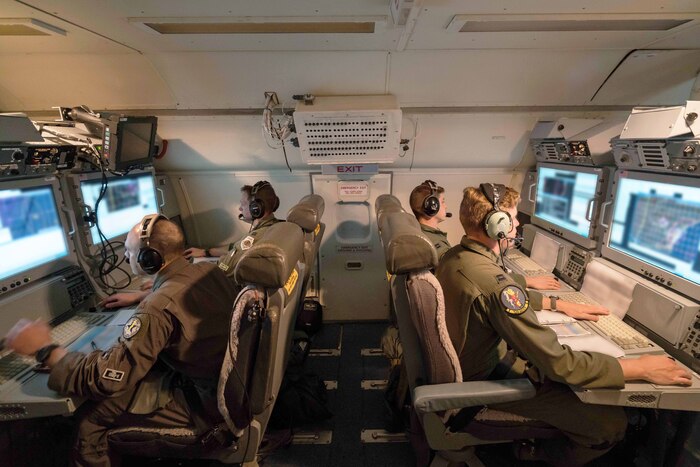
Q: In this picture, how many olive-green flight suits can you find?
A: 4